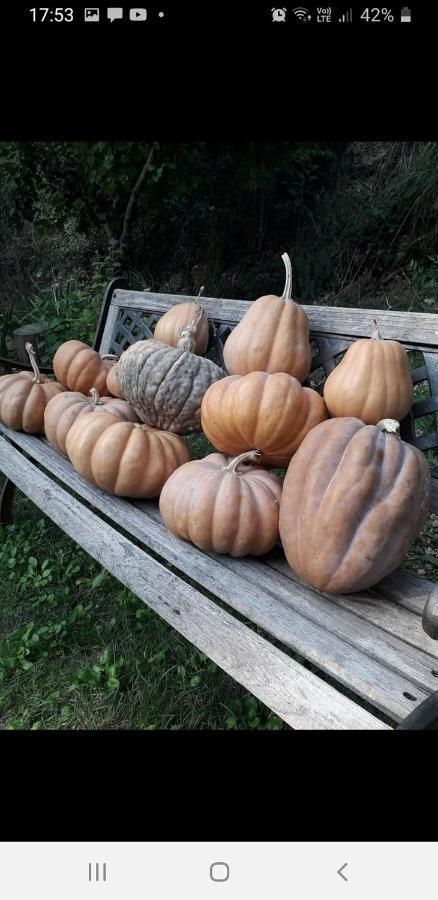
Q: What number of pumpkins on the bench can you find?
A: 12